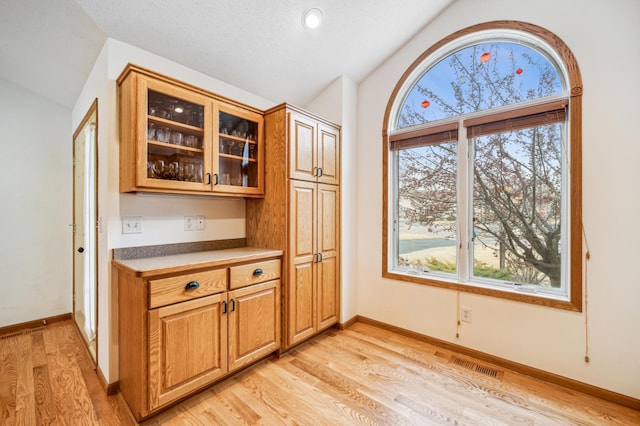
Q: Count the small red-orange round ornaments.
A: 3